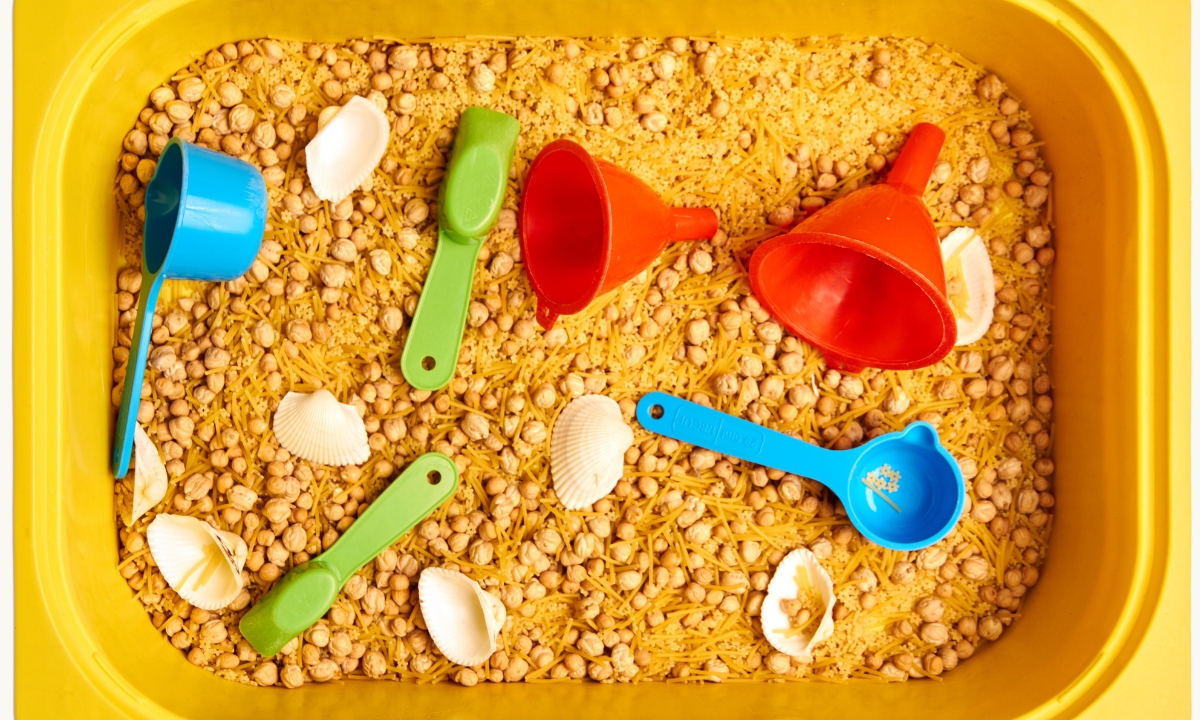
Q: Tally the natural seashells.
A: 8